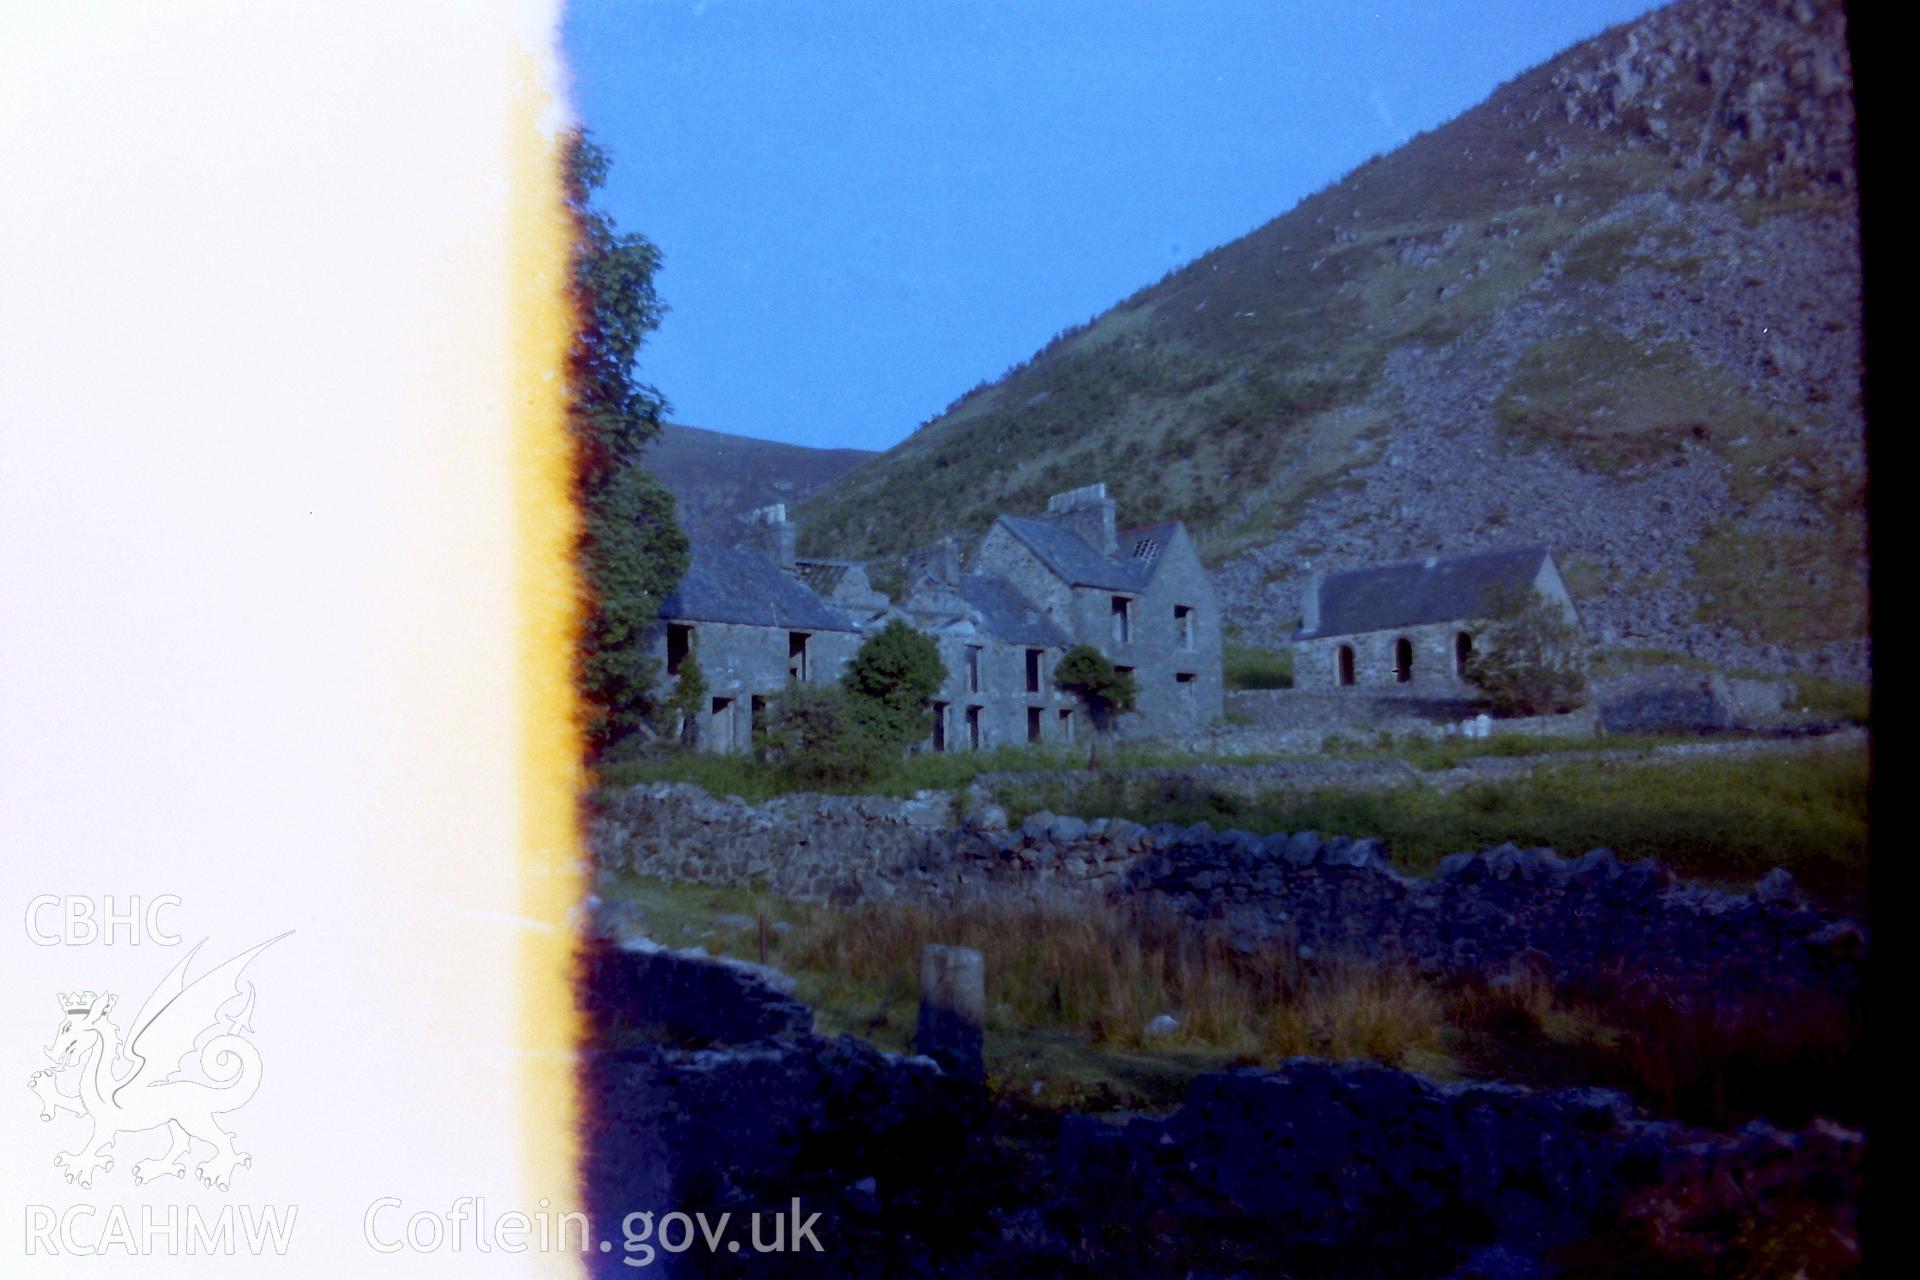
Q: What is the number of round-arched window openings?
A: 3